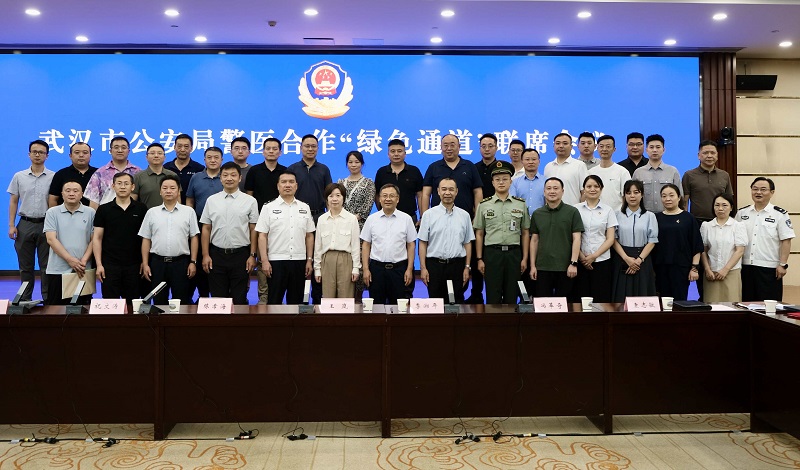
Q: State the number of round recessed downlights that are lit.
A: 12